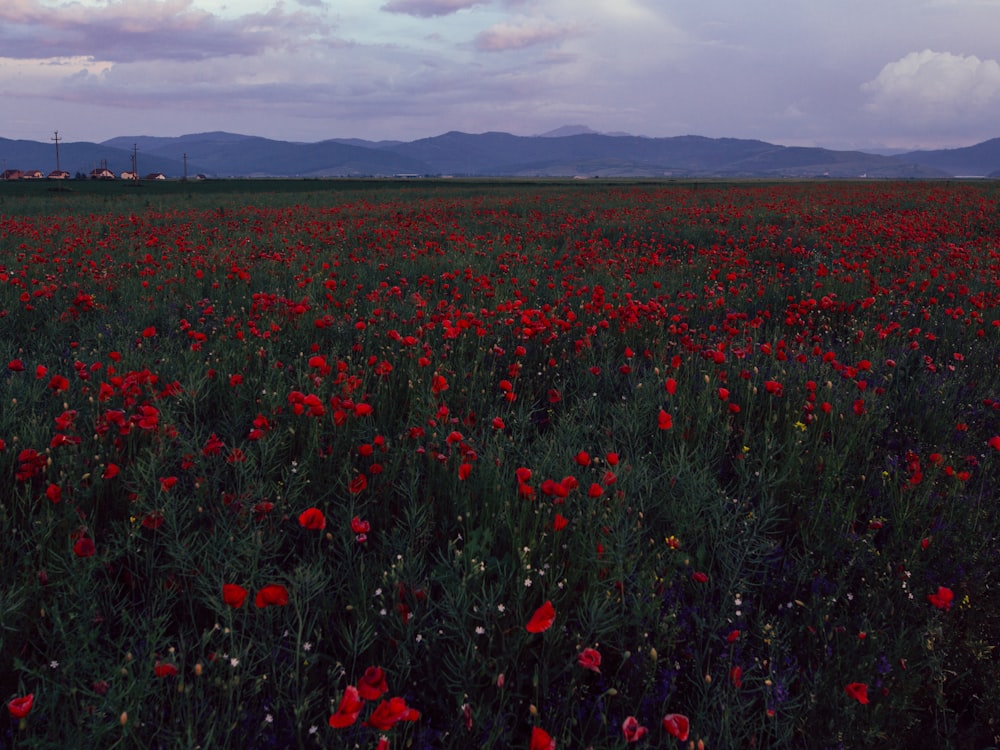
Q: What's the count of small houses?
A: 7